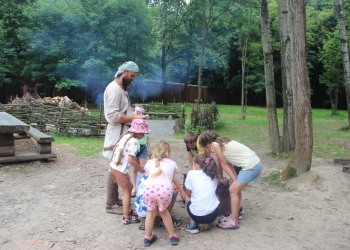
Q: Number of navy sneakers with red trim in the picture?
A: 2